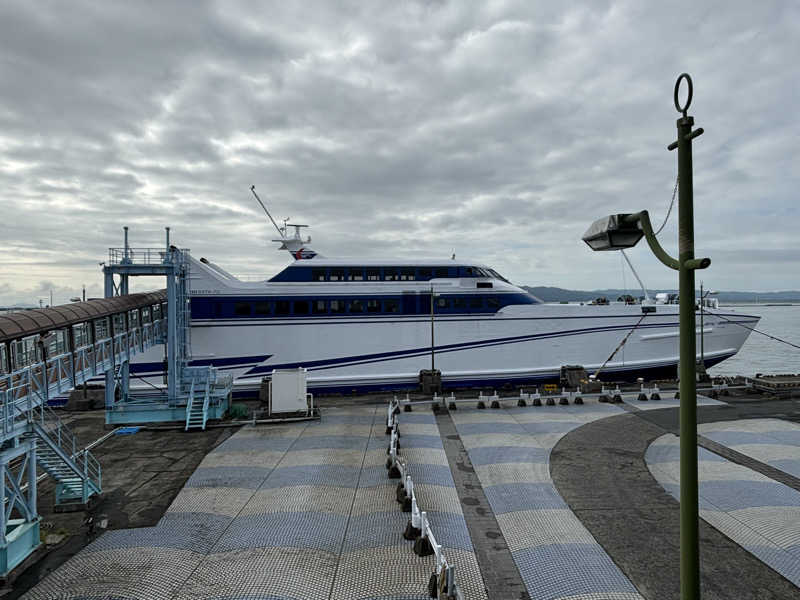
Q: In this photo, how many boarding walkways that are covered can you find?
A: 1